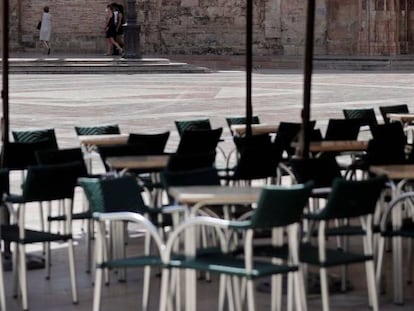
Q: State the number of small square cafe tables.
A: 7